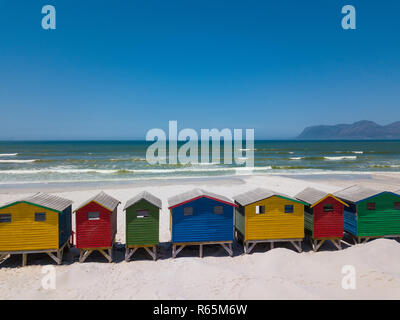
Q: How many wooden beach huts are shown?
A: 7